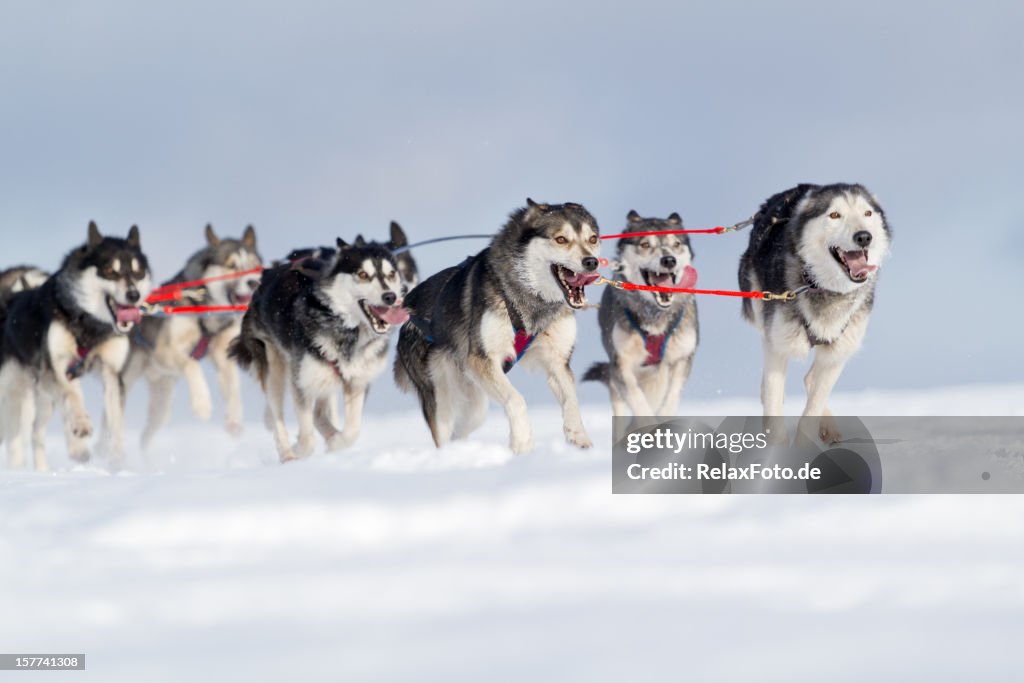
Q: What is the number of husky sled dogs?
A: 8